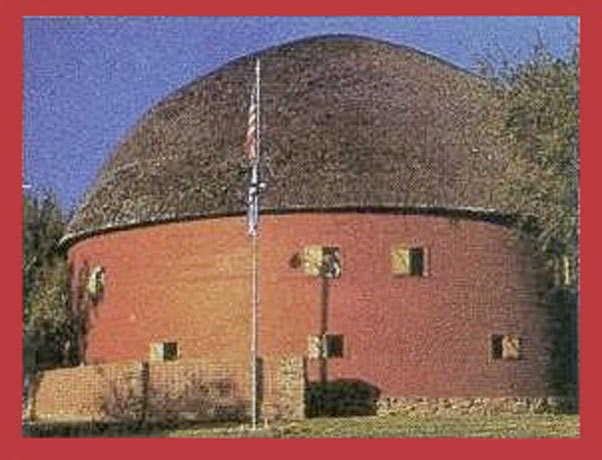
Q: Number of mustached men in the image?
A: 0